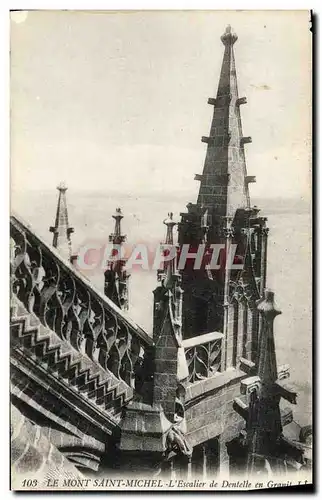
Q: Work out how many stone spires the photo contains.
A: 5